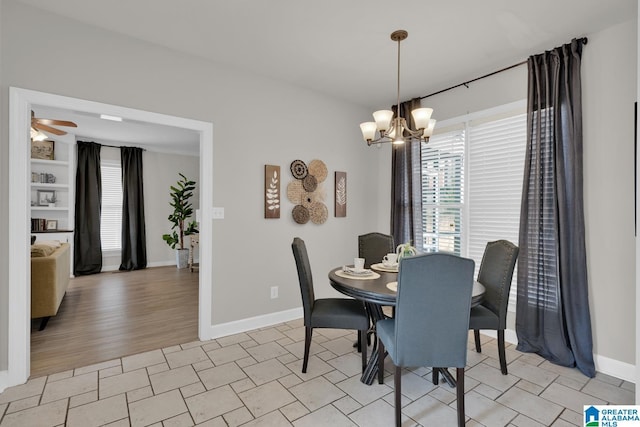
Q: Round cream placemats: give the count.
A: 3